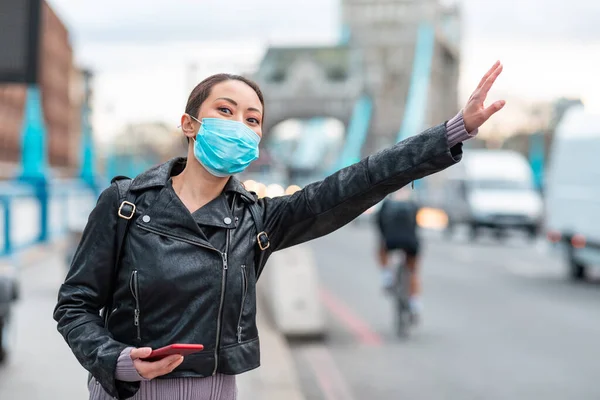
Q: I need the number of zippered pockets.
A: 2